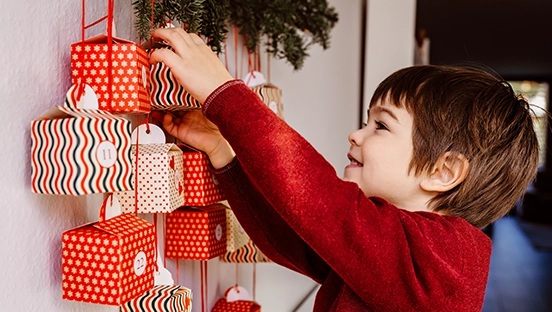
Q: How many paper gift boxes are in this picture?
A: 12